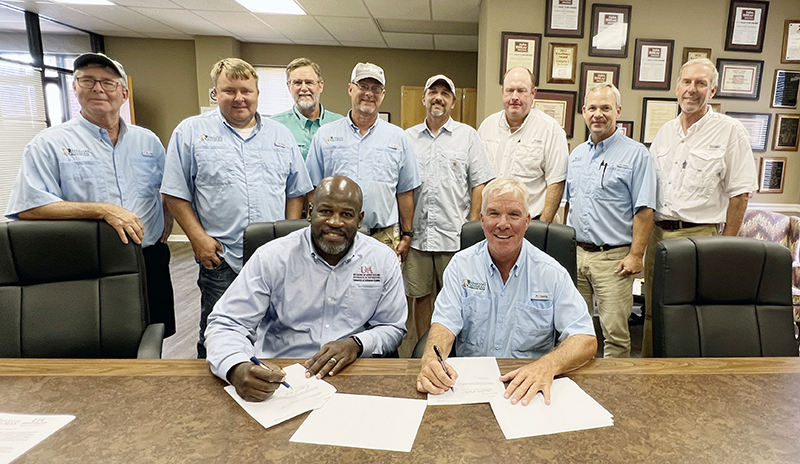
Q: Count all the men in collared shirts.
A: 10